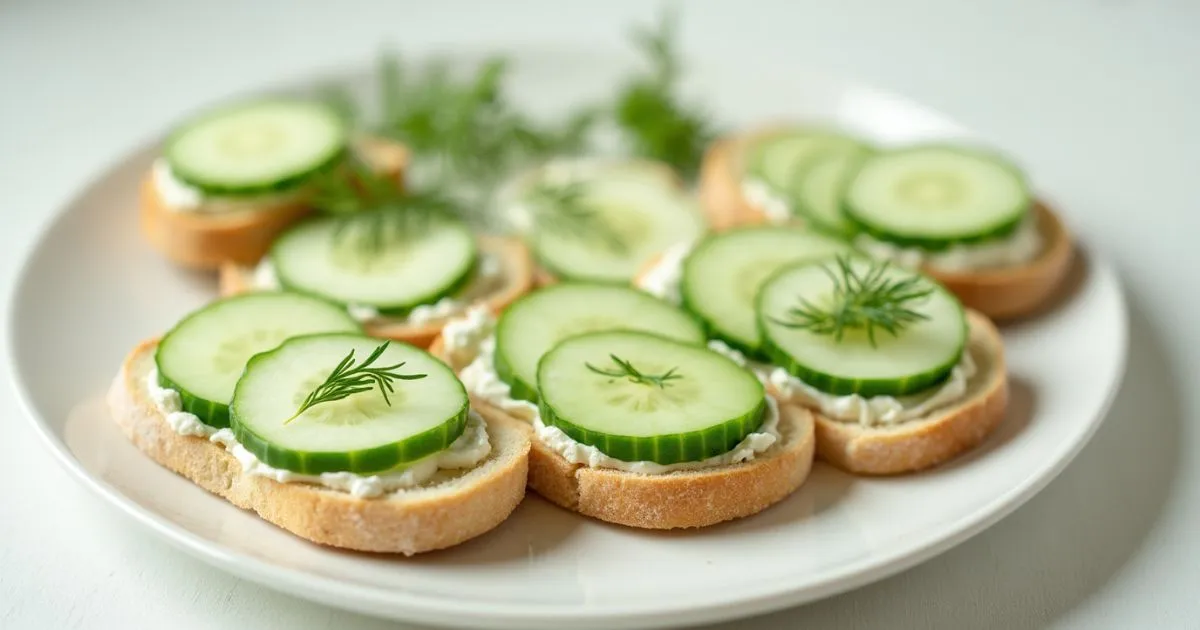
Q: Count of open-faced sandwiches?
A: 7